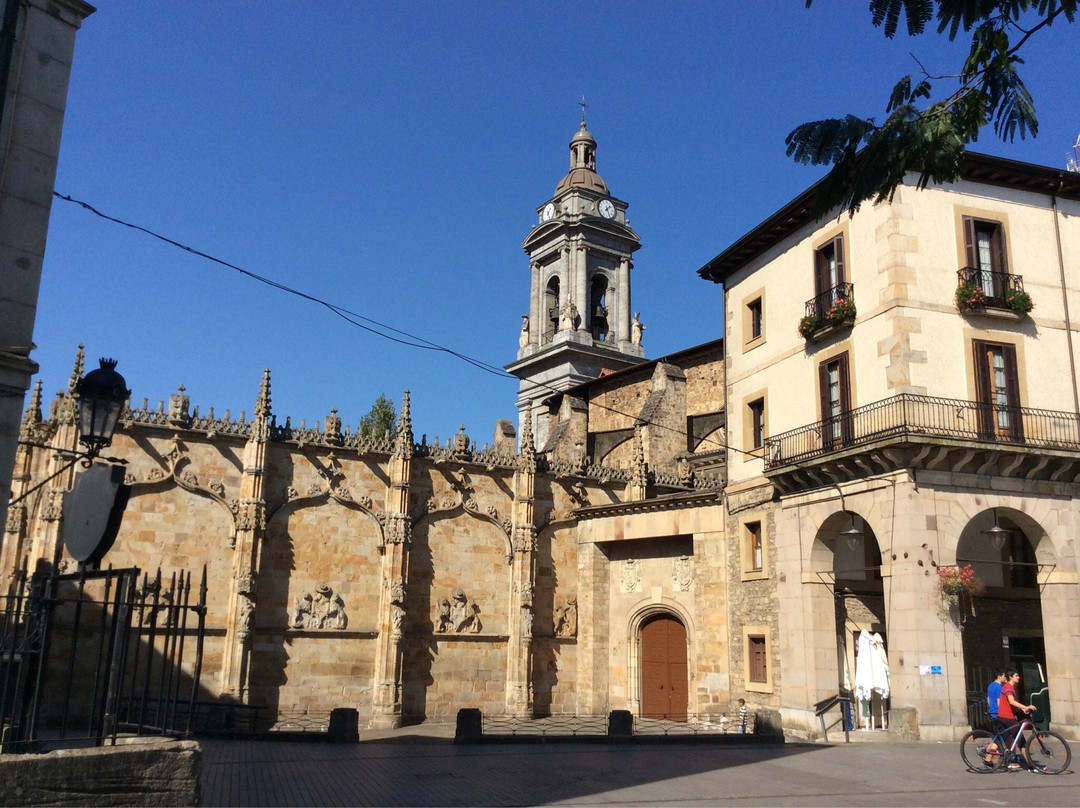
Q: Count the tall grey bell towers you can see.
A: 1